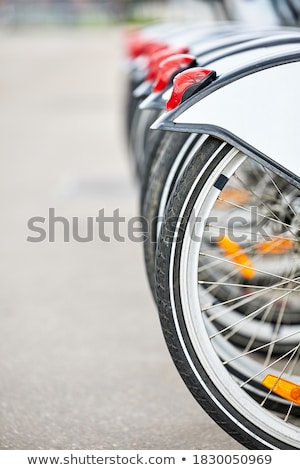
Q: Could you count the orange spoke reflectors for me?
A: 4